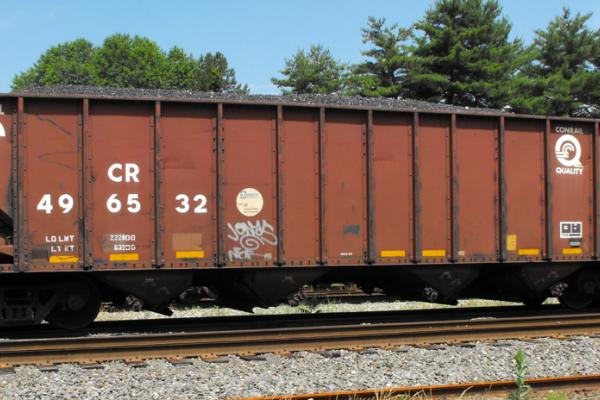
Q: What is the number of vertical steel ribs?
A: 12